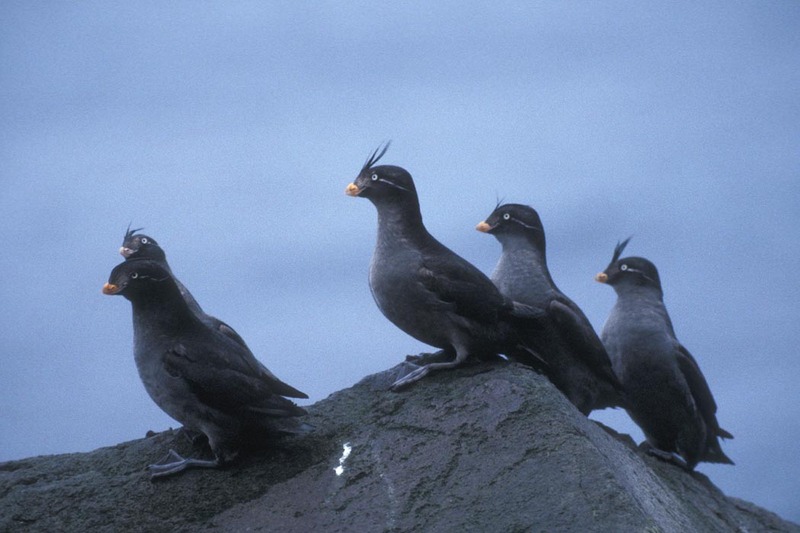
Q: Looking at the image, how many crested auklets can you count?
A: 5